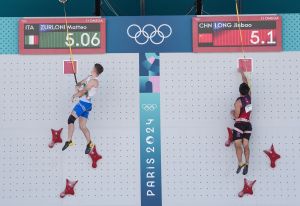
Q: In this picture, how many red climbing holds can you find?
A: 6